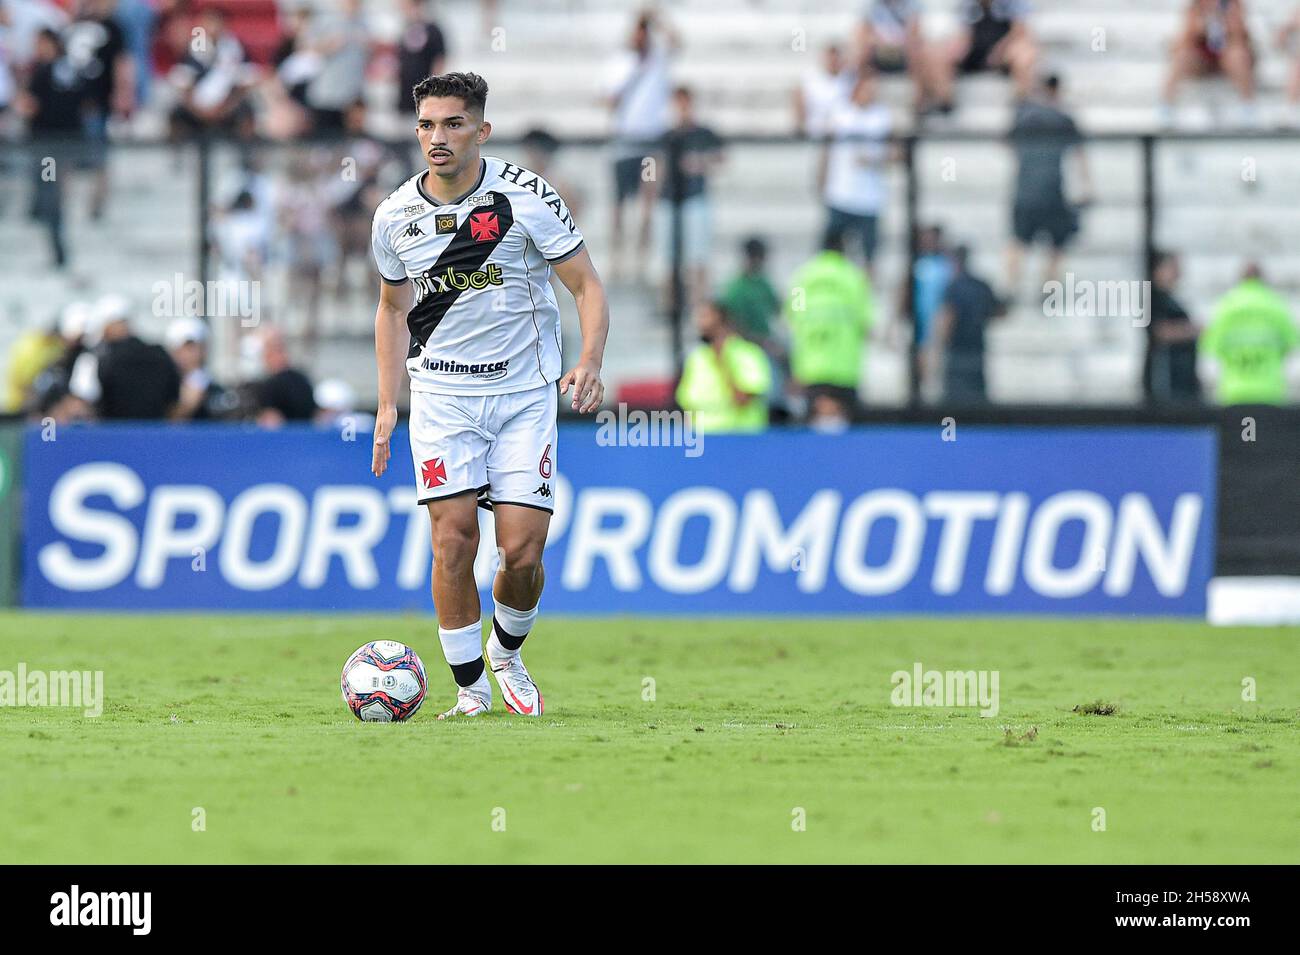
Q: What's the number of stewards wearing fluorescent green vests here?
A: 3